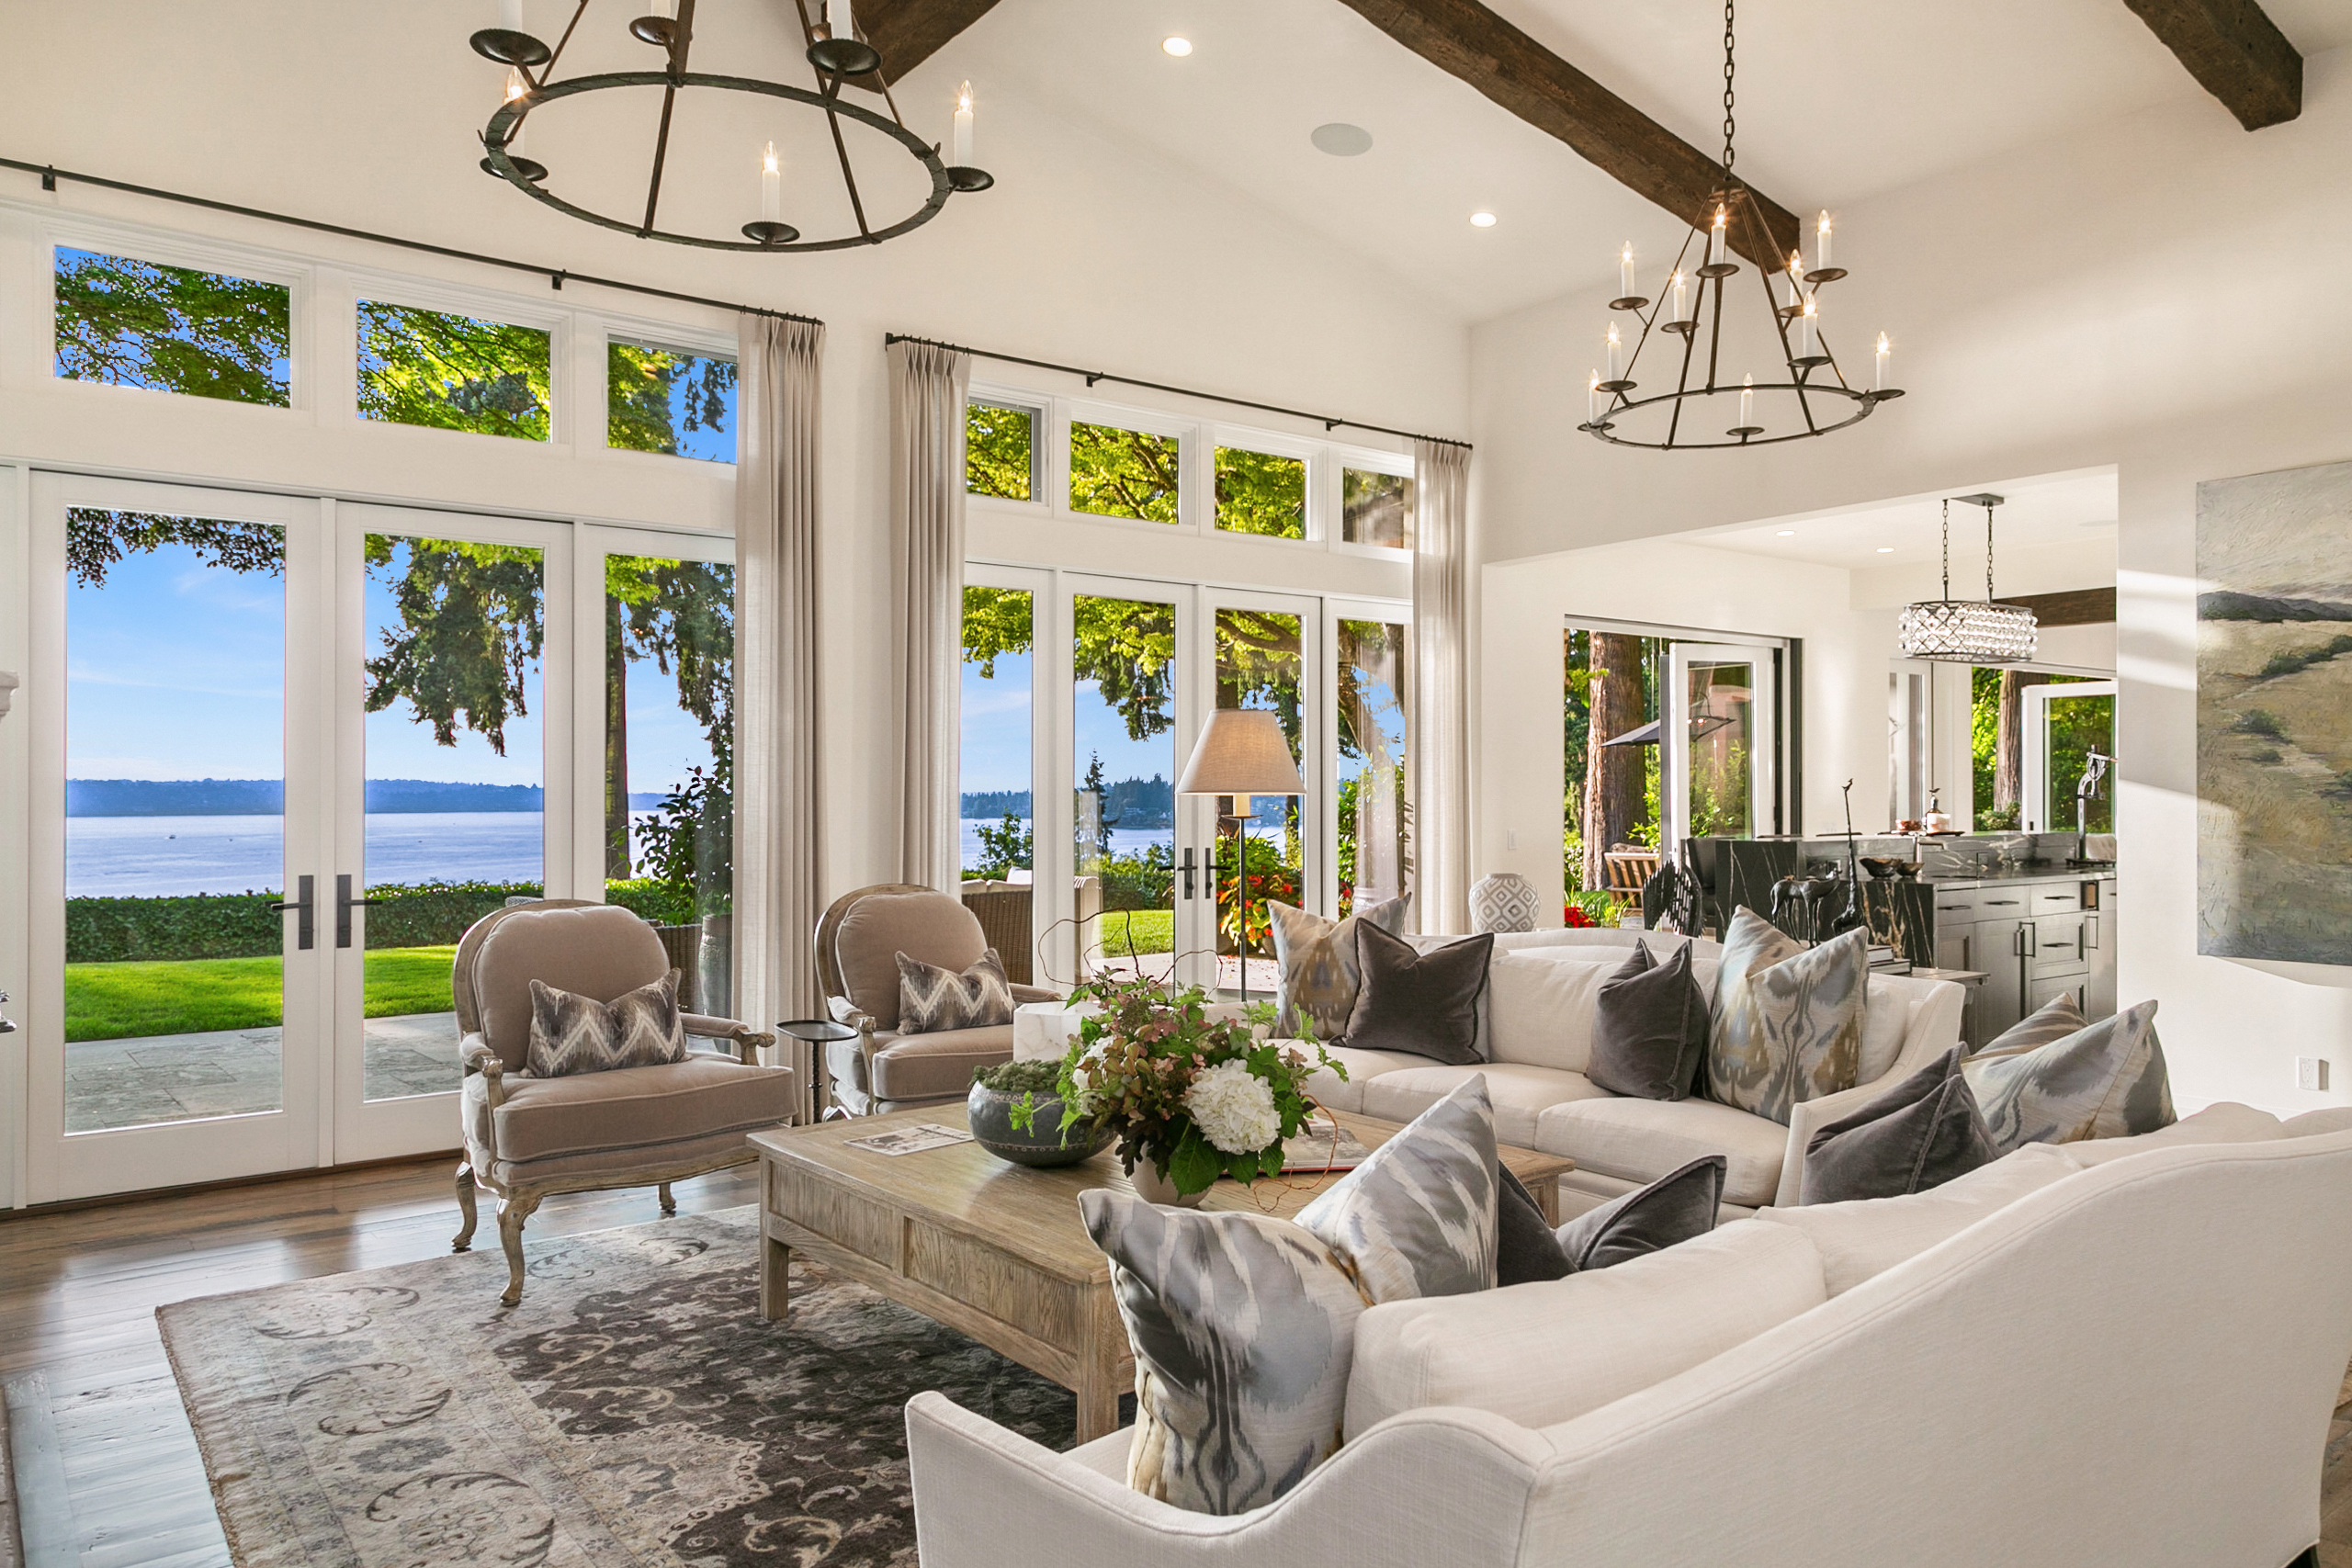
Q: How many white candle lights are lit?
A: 13